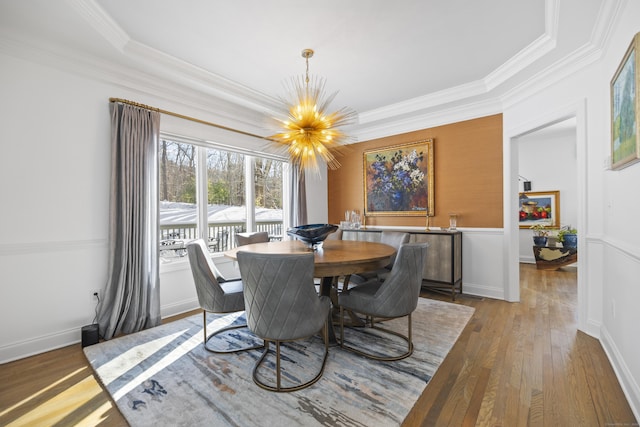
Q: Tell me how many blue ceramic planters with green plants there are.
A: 2